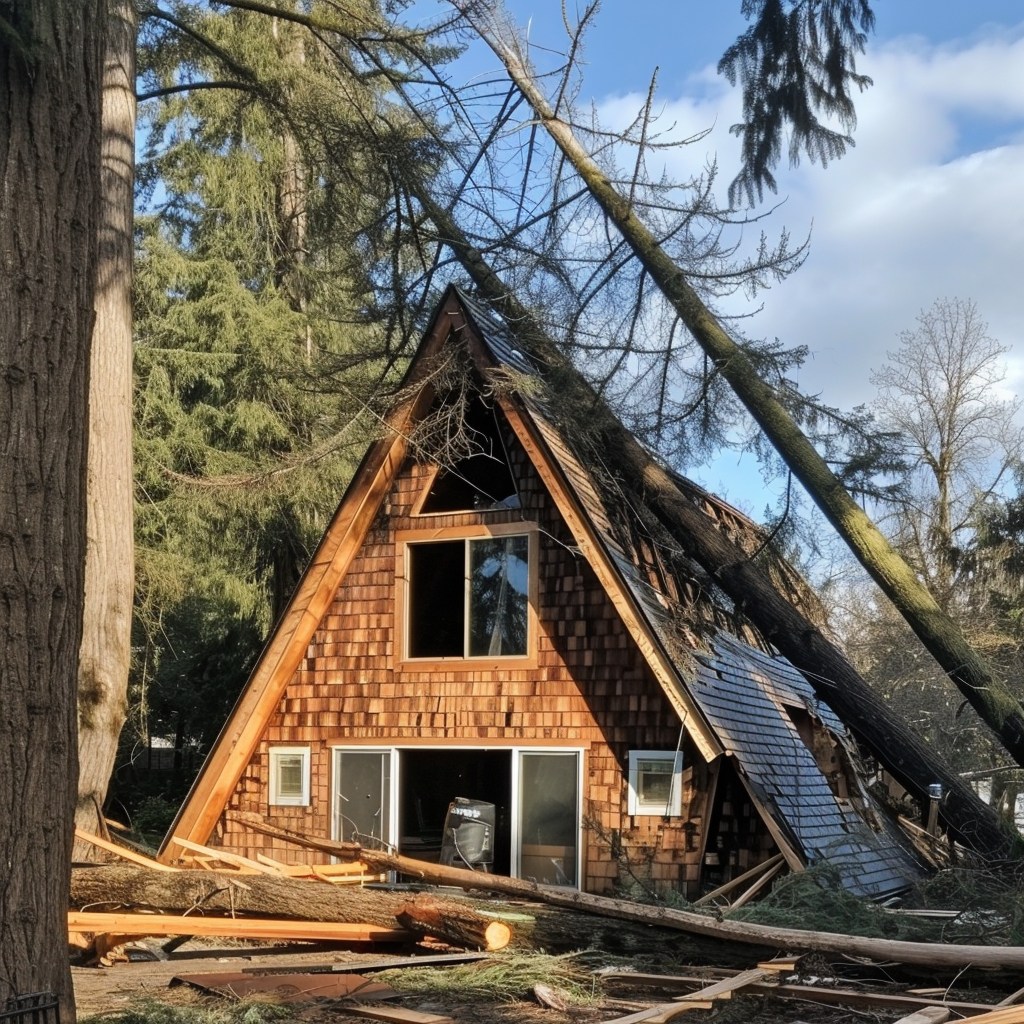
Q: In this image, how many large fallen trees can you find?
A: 2